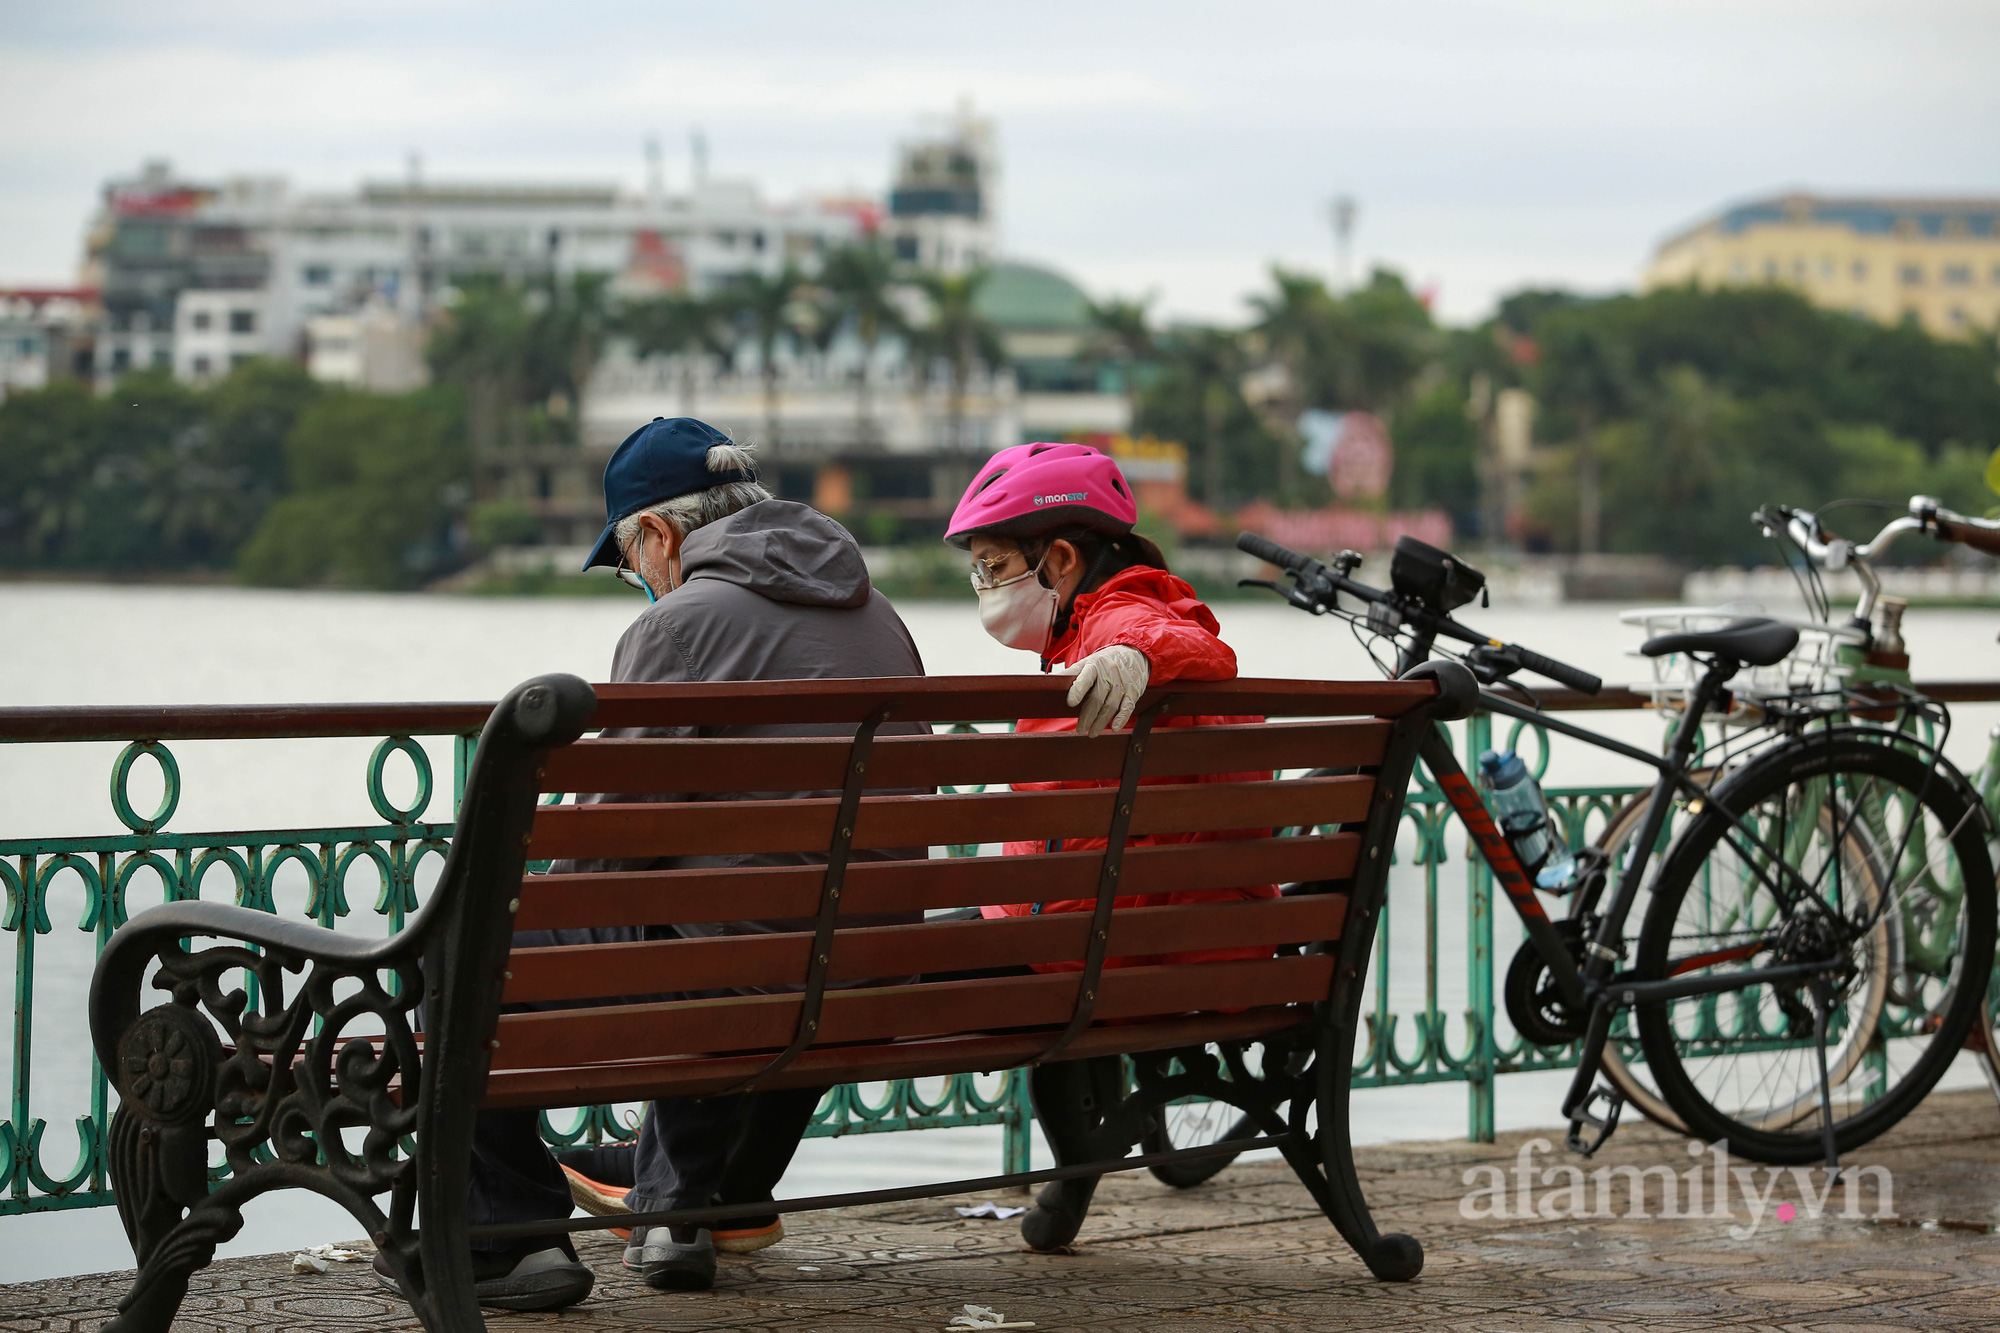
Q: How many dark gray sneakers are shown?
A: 2